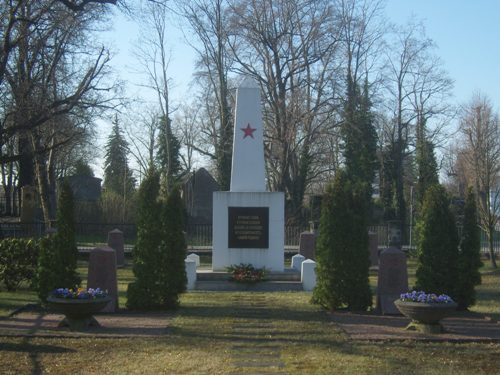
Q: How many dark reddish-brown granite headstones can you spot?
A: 5